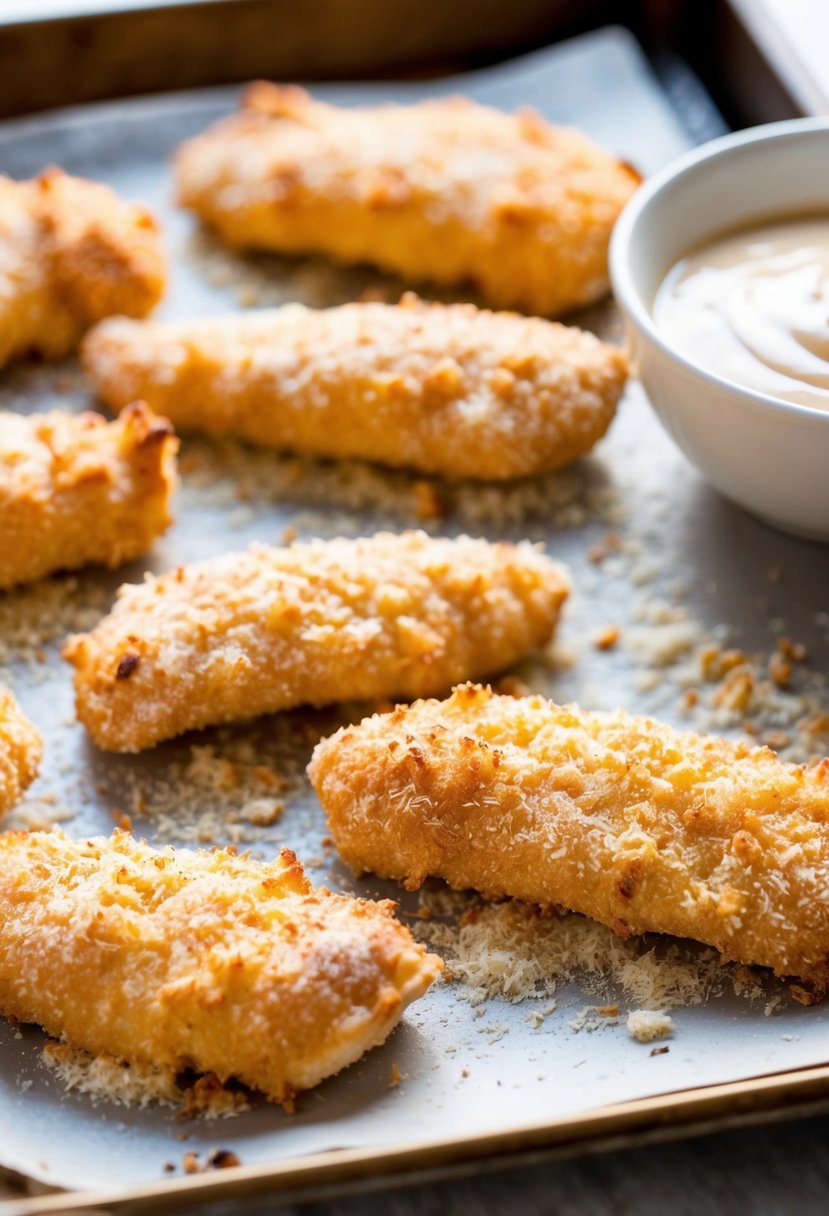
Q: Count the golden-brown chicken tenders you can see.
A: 8